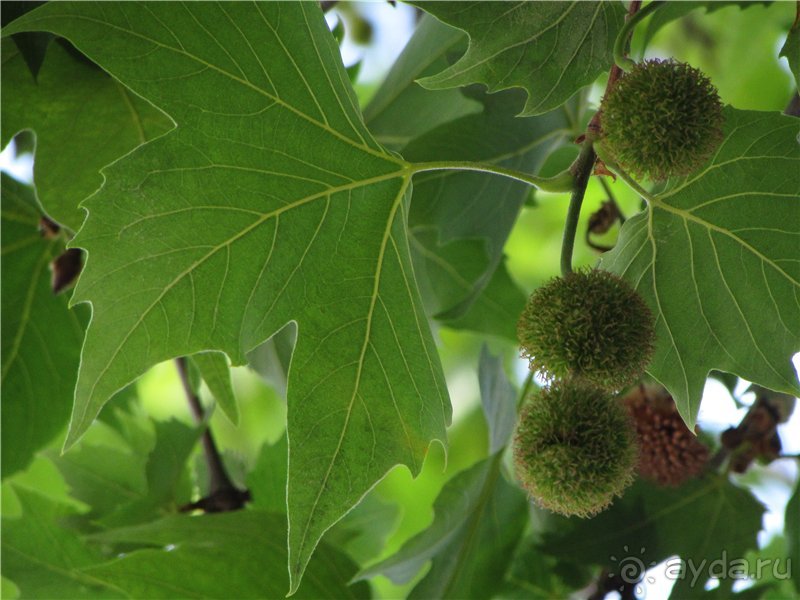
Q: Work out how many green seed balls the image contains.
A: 3